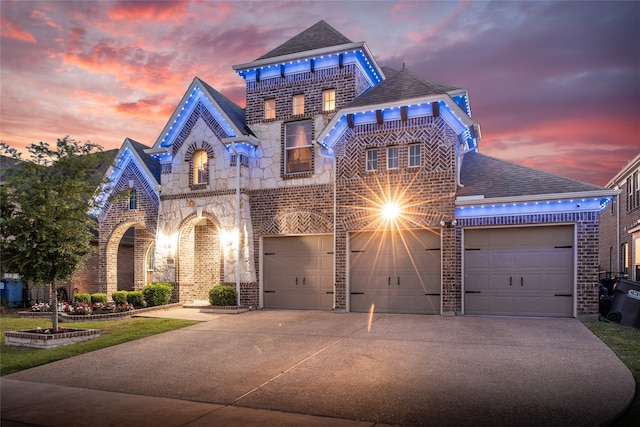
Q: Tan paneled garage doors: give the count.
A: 3